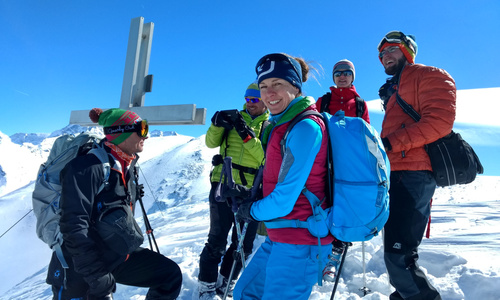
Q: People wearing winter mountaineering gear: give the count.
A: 5